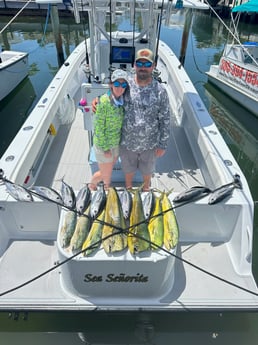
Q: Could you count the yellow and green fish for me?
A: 7